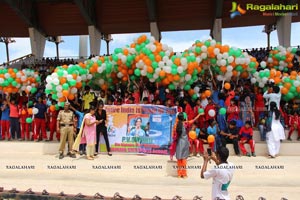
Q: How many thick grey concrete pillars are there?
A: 5